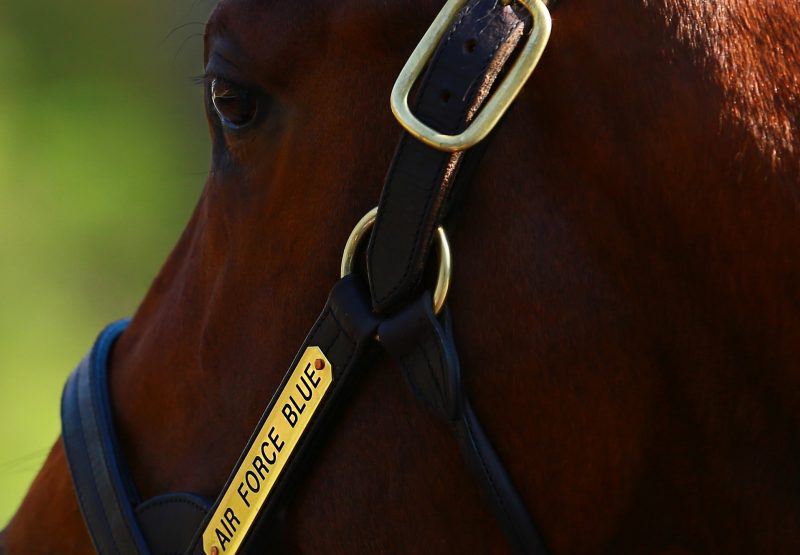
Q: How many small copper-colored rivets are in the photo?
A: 2